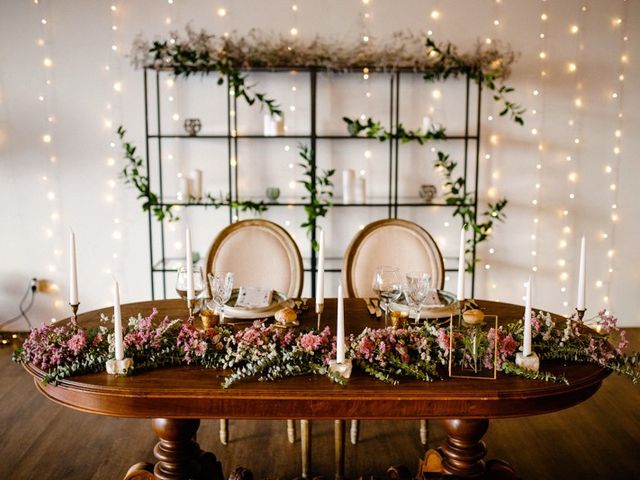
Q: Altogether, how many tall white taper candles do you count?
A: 8